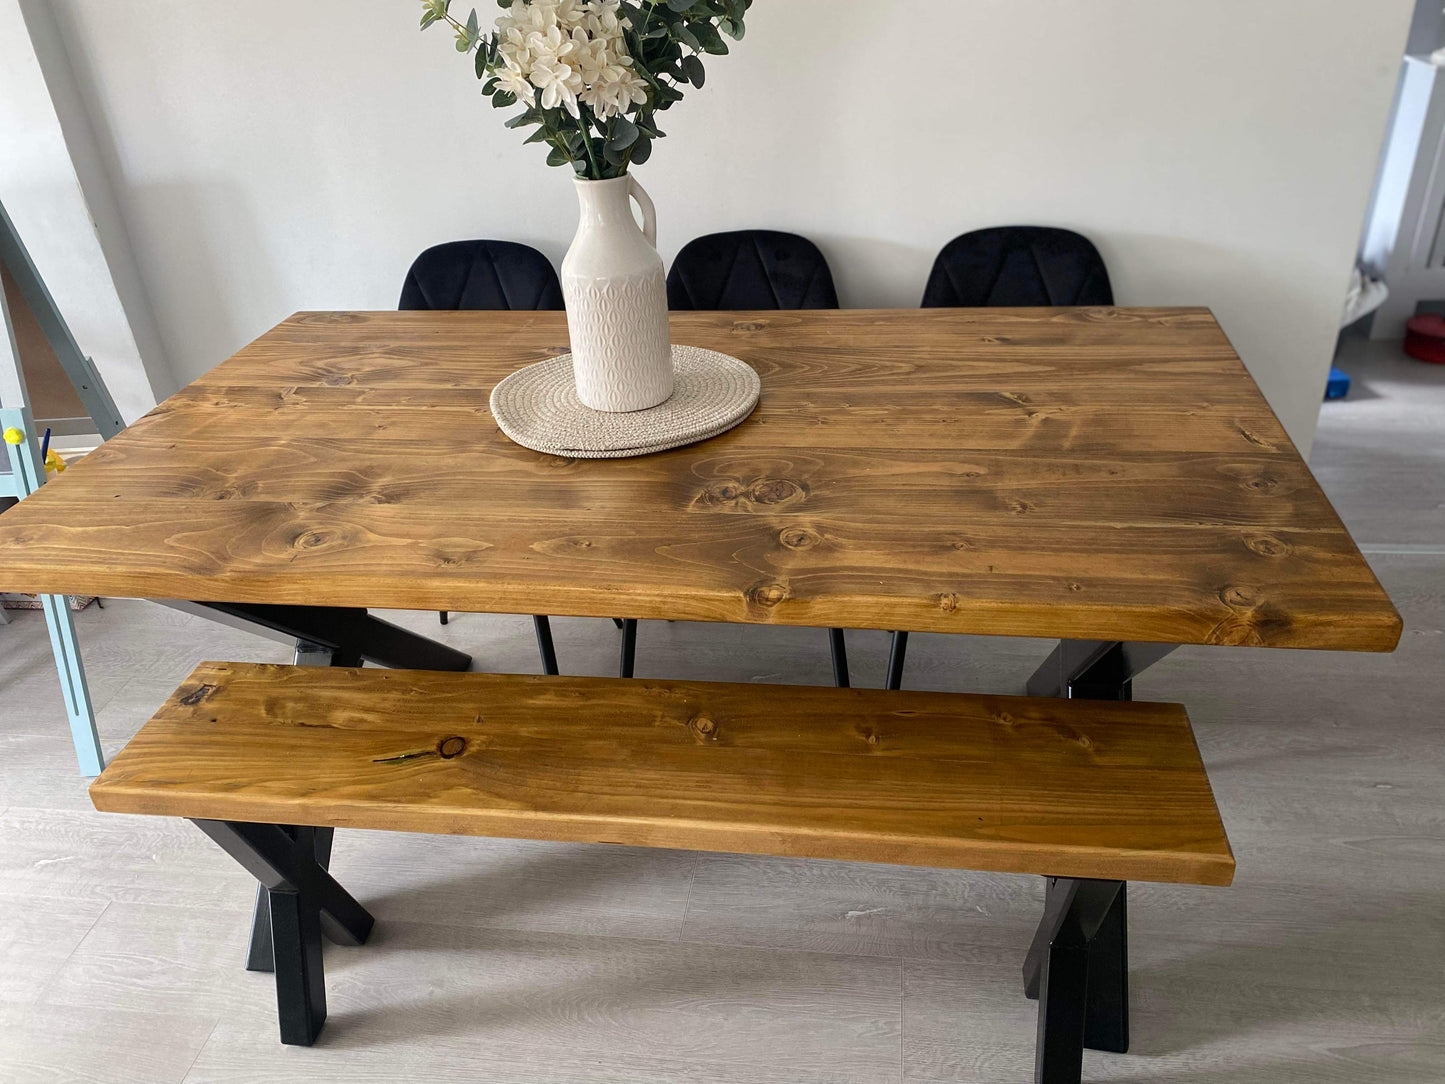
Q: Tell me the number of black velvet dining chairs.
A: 3